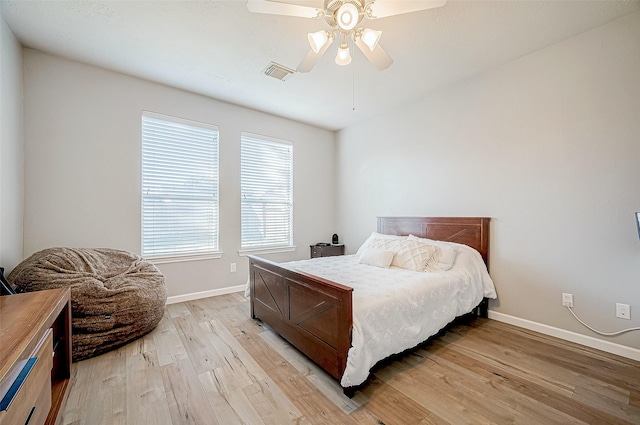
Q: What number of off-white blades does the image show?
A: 4